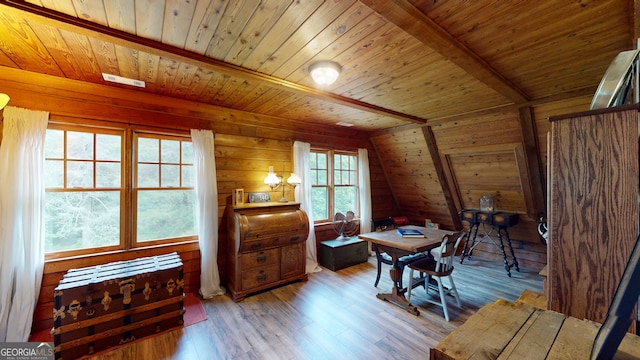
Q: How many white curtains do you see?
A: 4